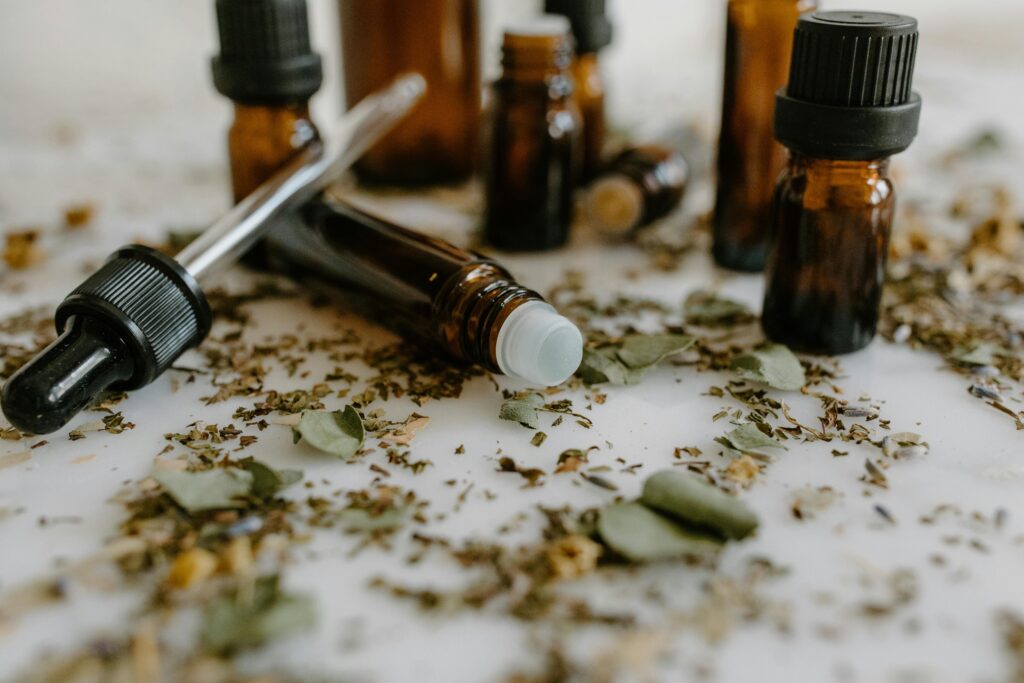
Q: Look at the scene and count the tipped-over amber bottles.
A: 2